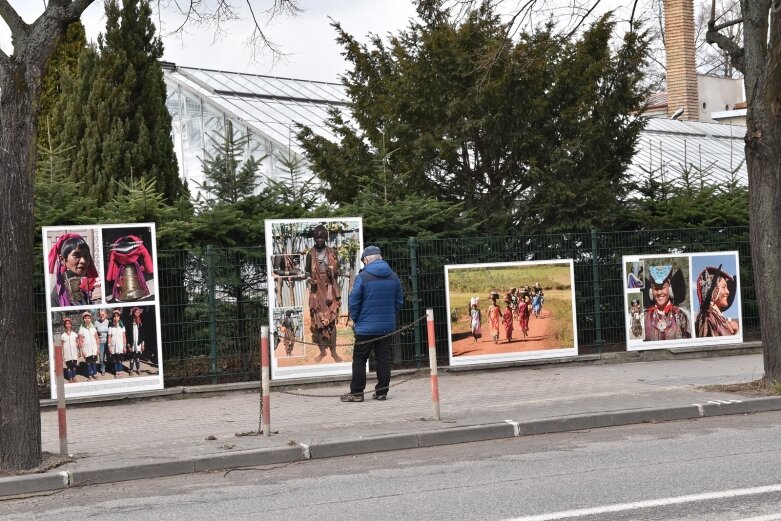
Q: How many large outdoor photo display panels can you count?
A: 4